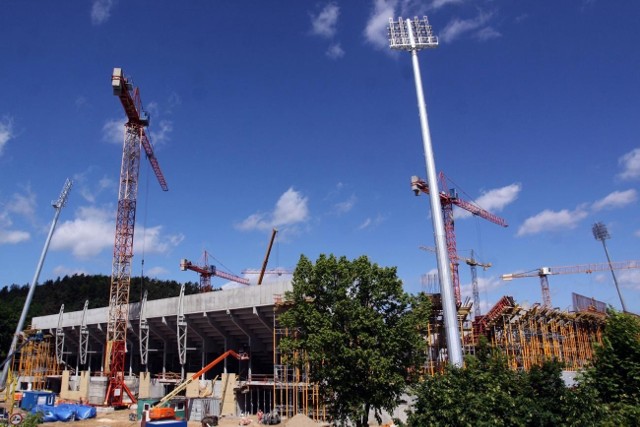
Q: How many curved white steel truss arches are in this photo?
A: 4